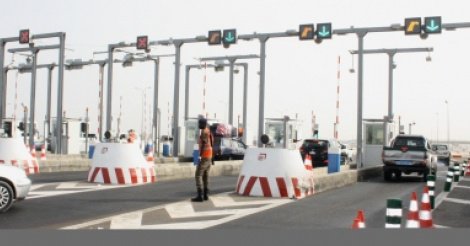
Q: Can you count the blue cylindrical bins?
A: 5